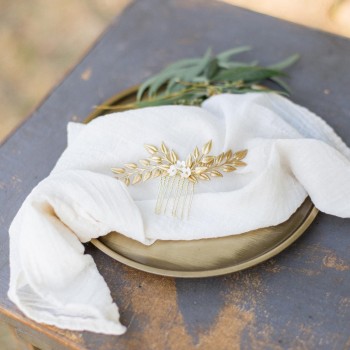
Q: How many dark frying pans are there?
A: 0